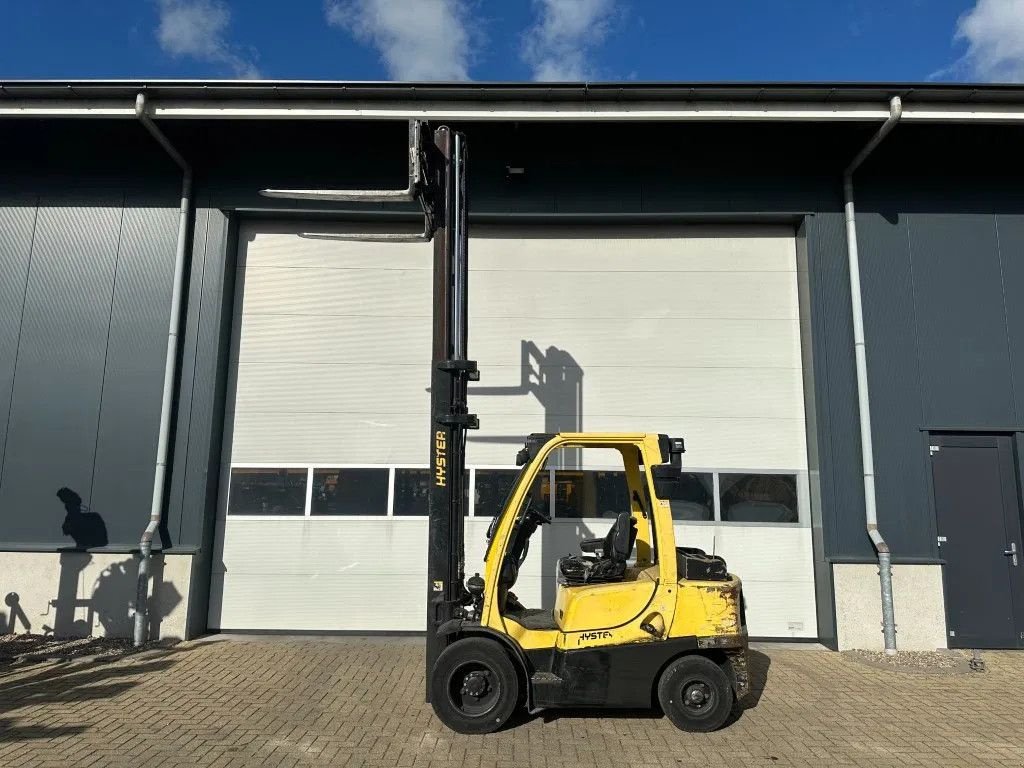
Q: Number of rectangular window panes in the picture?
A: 7